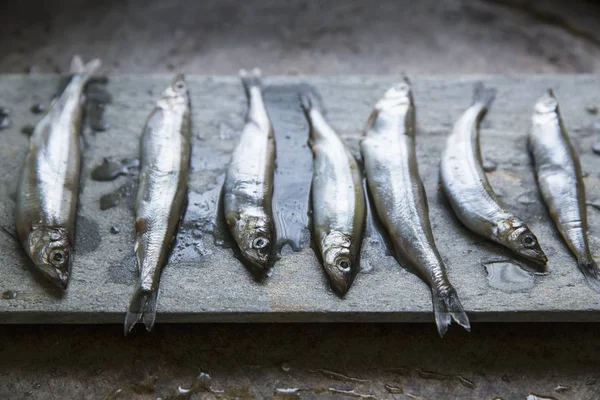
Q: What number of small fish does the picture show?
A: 7